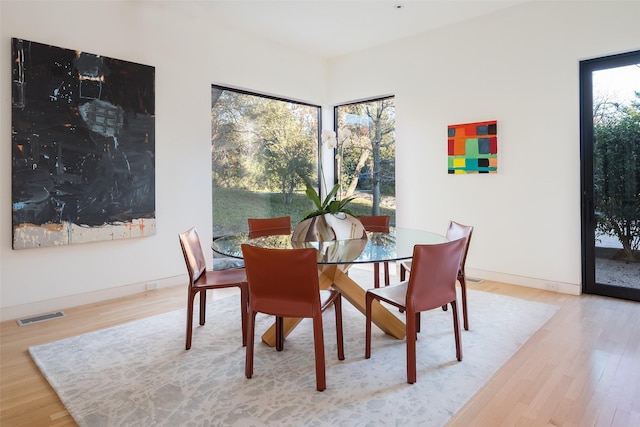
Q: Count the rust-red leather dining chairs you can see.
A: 6